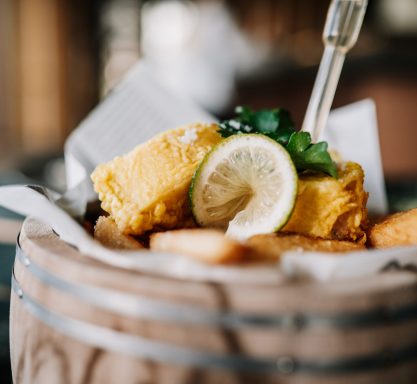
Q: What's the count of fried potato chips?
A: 4